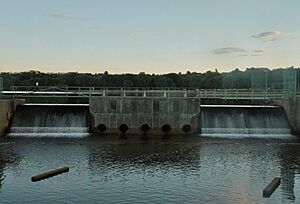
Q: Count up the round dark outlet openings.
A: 5